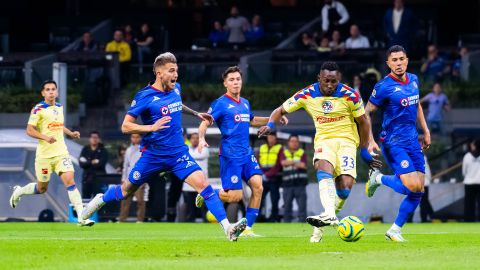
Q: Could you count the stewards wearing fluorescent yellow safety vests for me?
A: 2